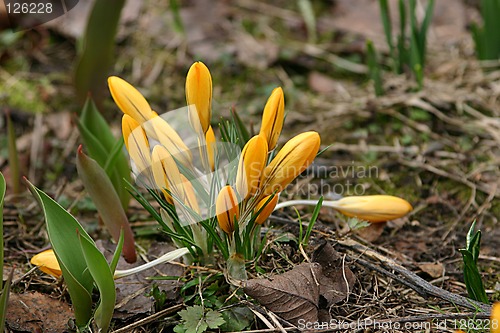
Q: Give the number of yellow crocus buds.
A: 14